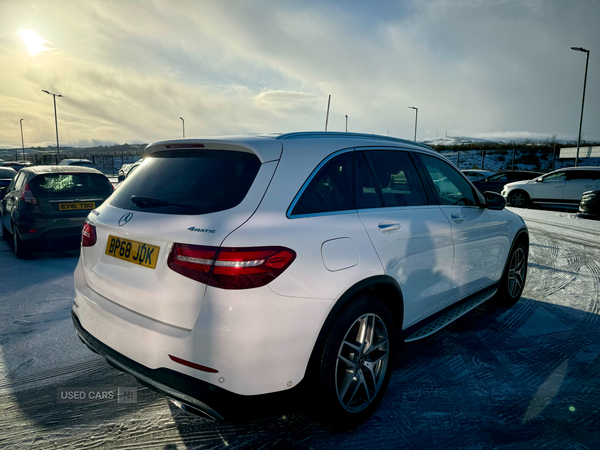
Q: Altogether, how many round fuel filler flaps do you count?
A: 1